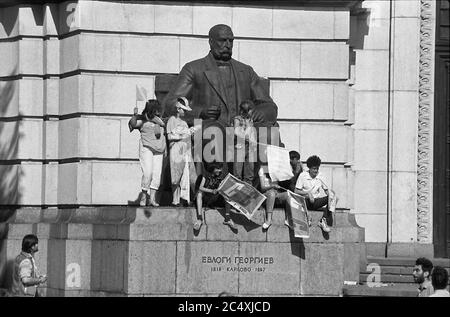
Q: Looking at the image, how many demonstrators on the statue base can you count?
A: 7